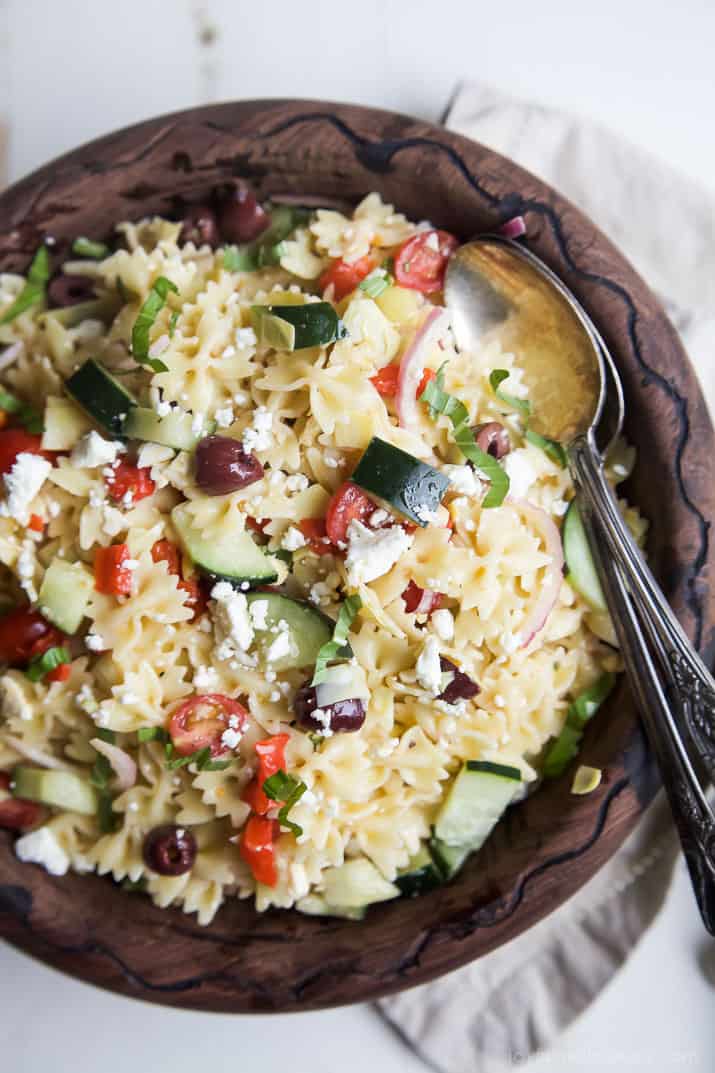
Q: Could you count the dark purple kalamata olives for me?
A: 8